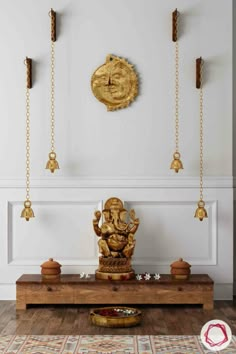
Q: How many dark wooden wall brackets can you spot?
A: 4